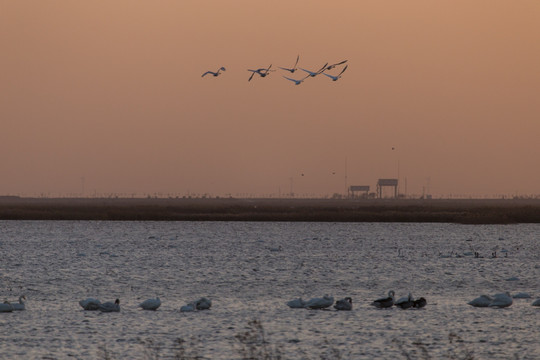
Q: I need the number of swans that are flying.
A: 8